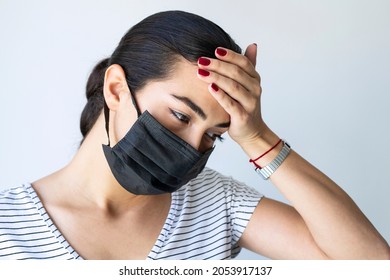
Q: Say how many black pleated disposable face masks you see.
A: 1